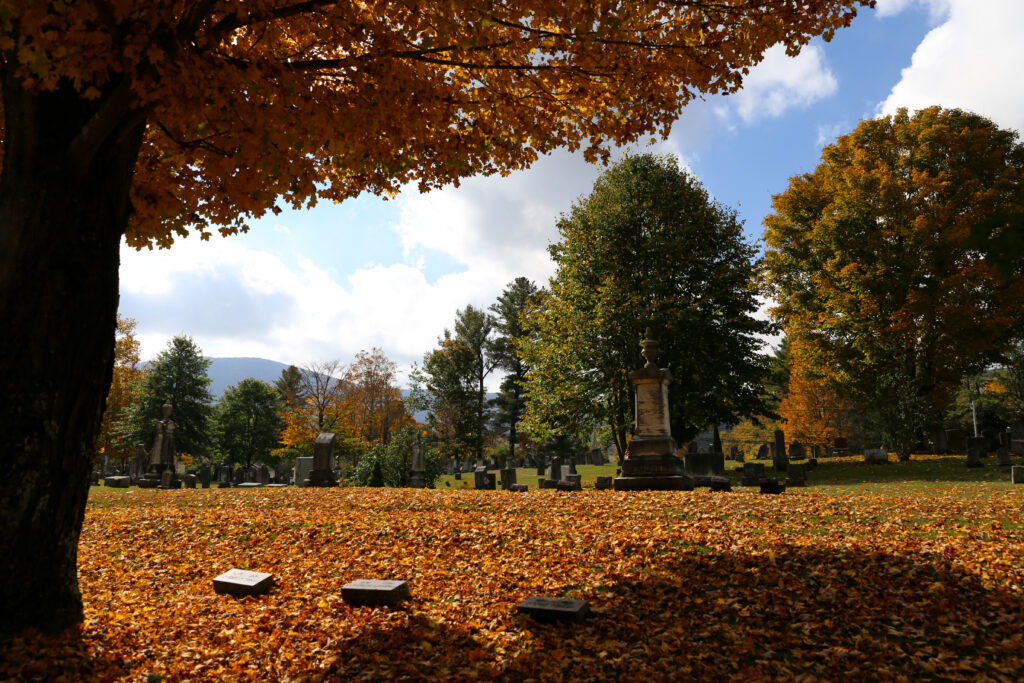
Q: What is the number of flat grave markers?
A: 3